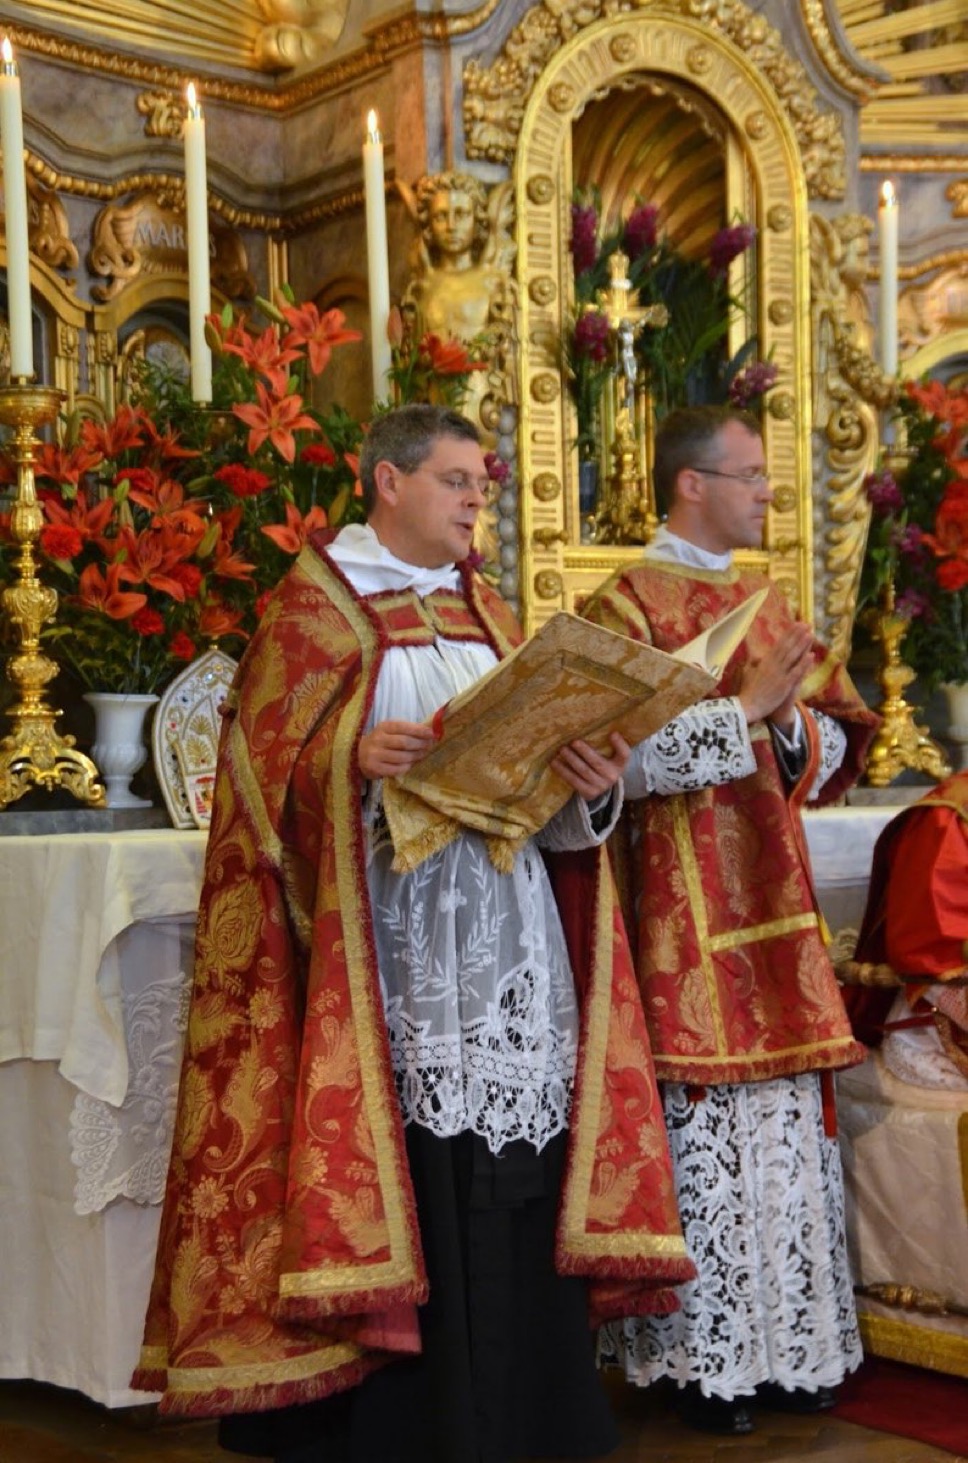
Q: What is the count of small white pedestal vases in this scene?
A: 2